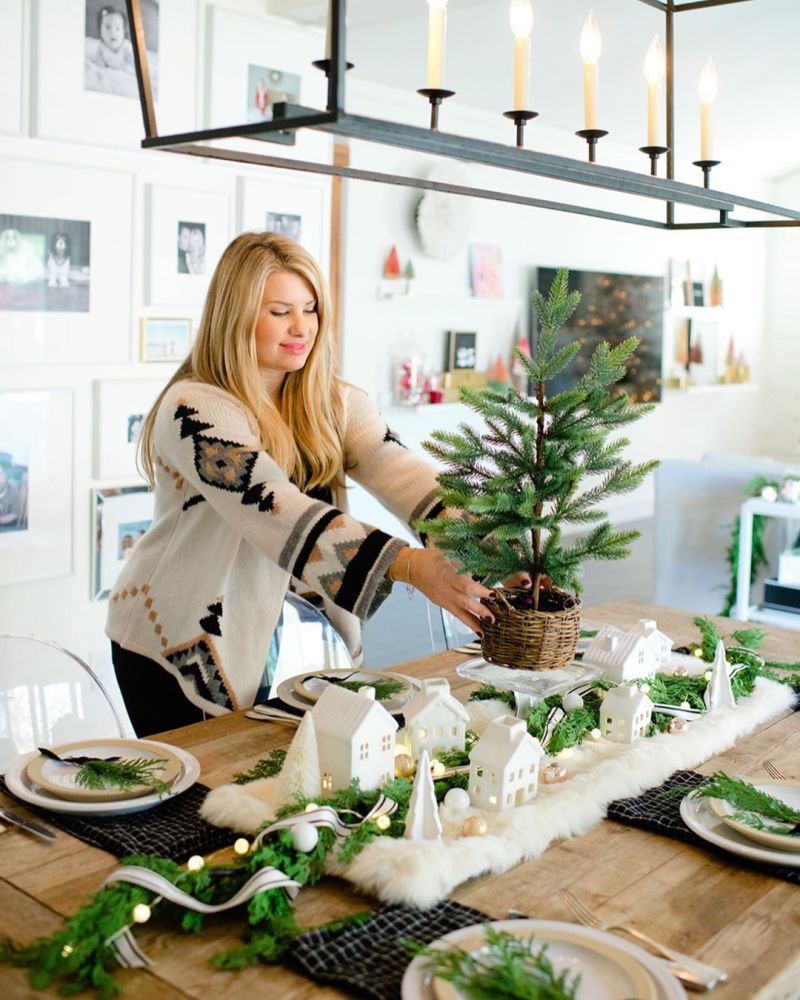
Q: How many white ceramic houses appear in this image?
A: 6